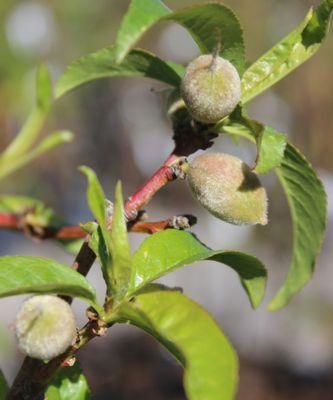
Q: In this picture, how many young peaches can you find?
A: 3